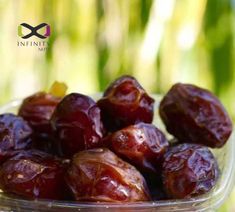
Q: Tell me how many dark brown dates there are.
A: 9